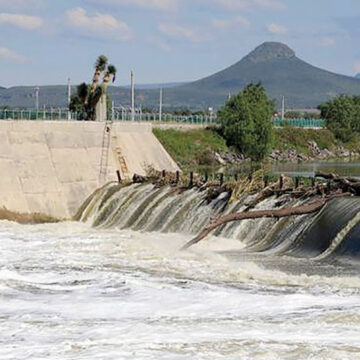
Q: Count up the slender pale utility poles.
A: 6